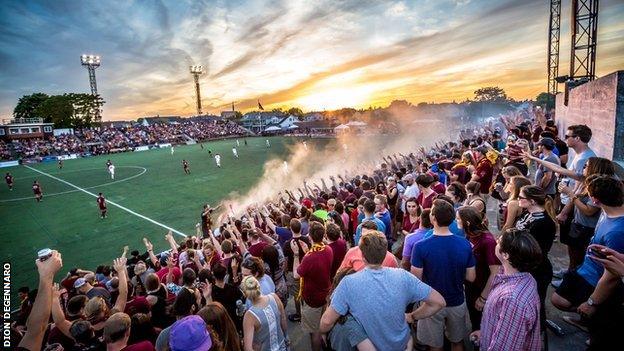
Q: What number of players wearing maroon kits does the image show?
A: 6